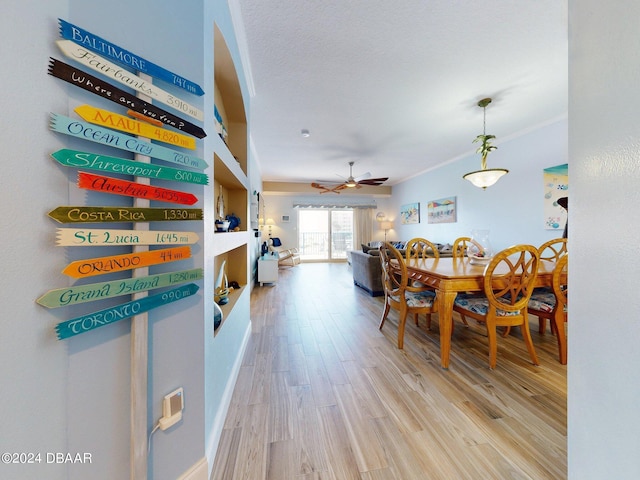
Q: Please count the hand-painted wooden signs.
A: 12